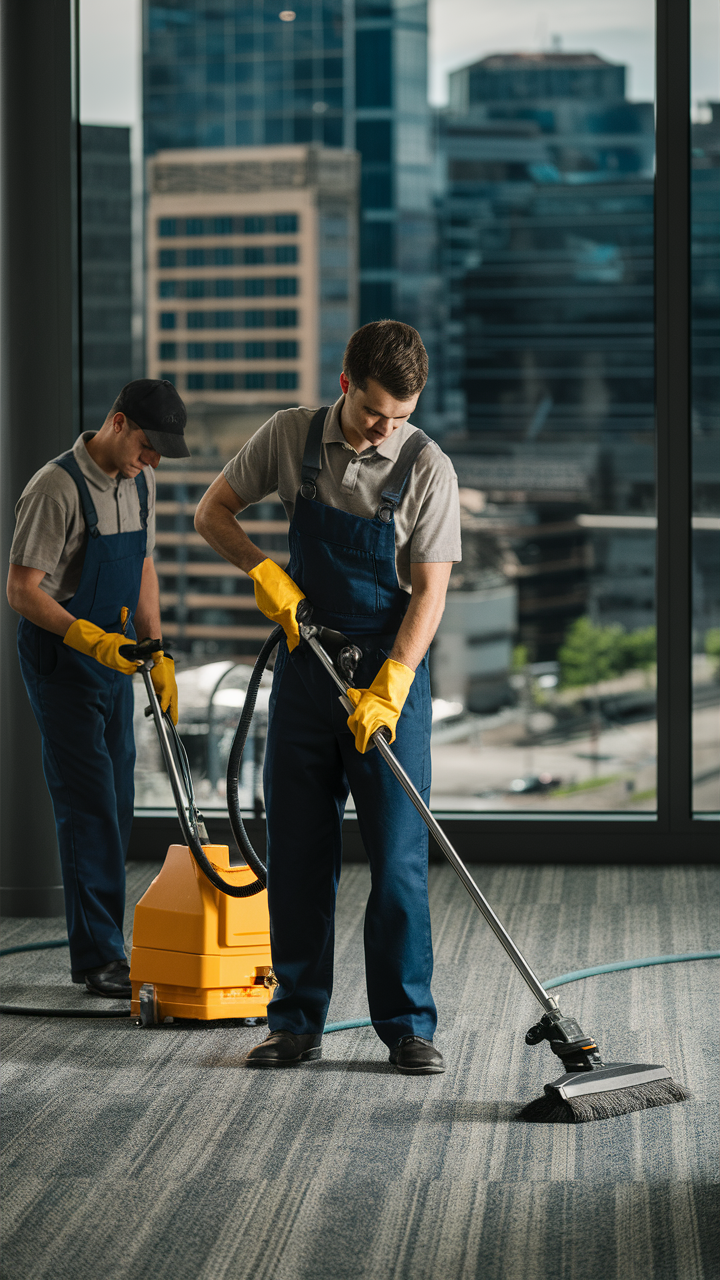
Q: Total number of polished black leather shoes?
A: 3